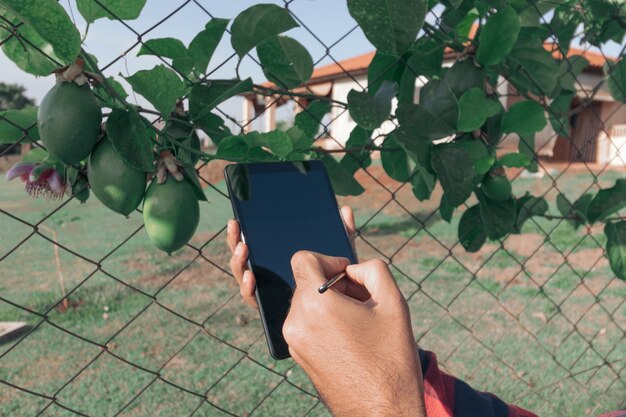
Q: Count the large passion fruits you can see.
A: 3